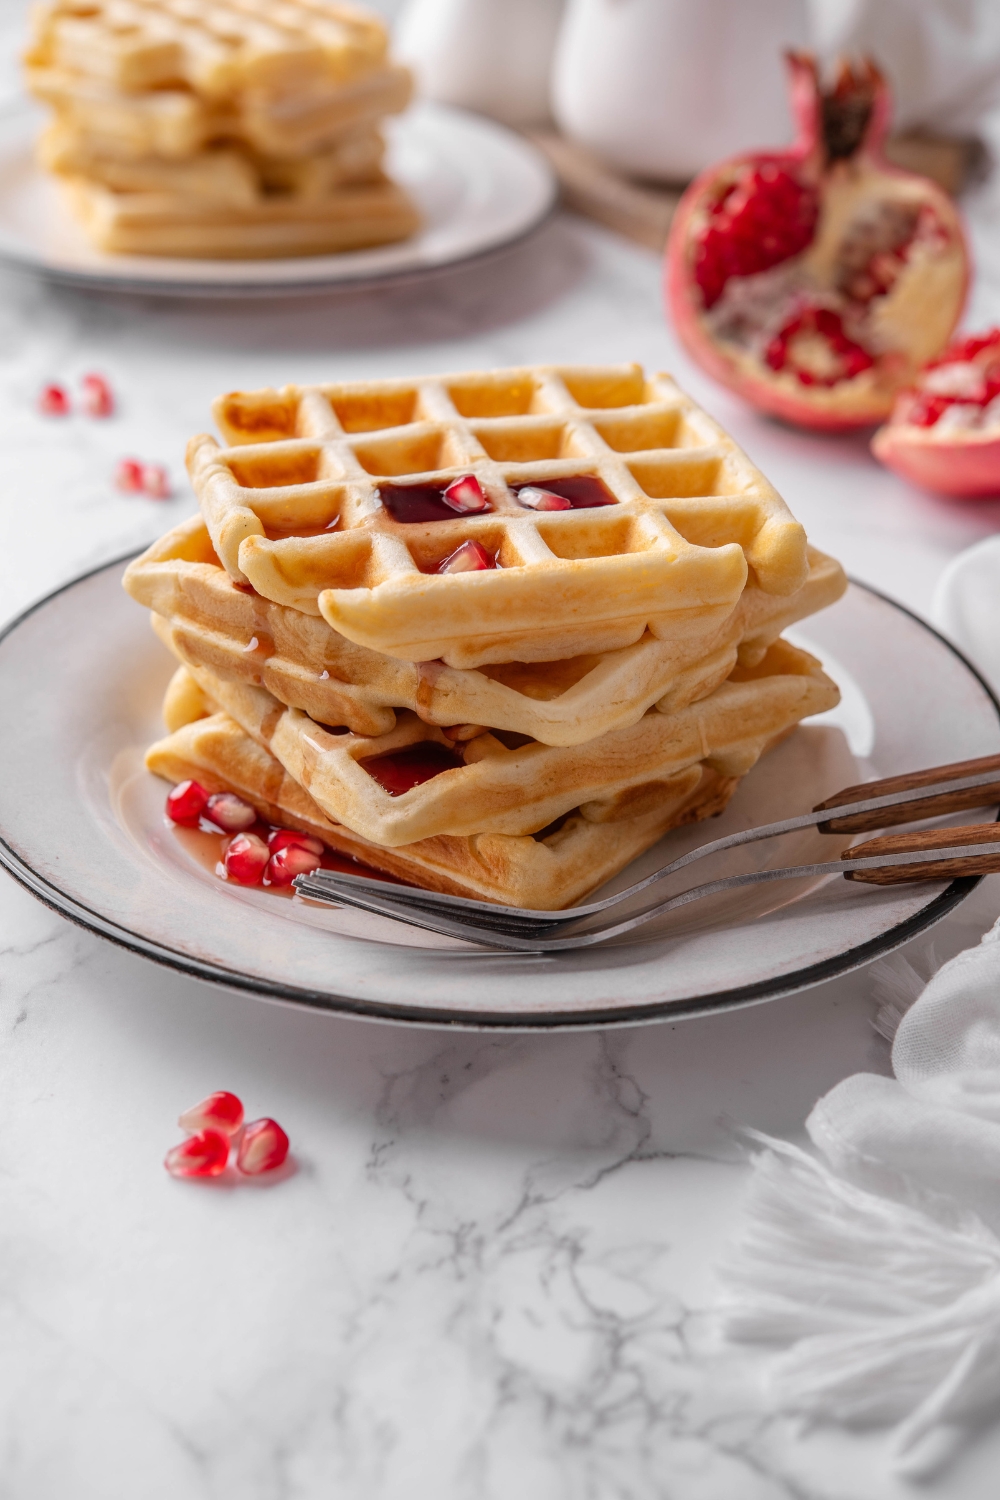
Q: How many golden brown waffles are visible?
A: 8